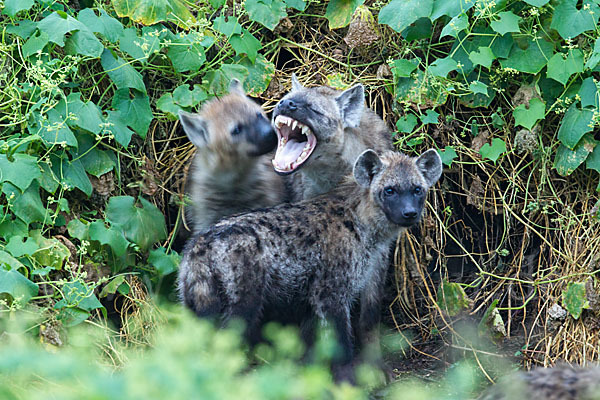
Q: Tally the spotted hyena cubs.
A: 3